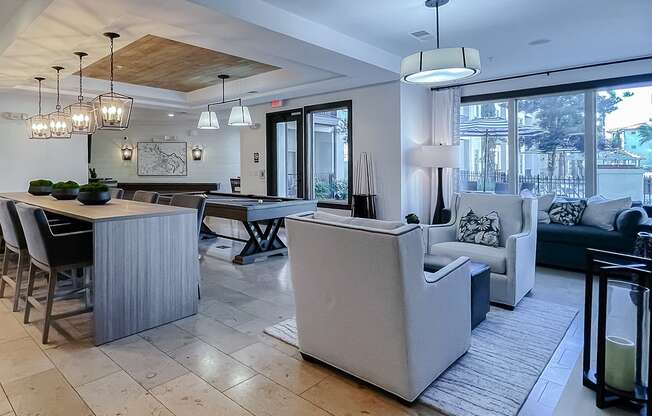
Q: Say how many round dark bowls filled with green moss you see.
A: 3